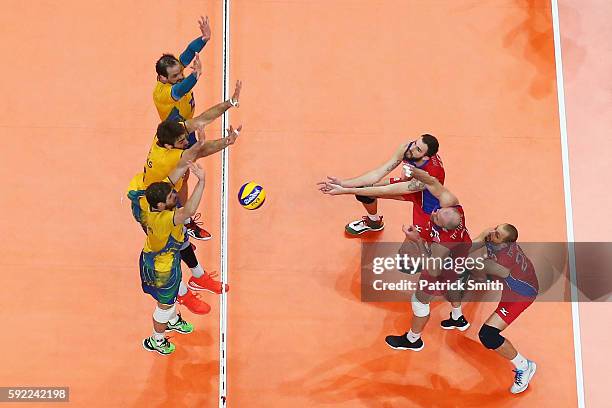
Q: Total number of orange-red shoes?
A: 2